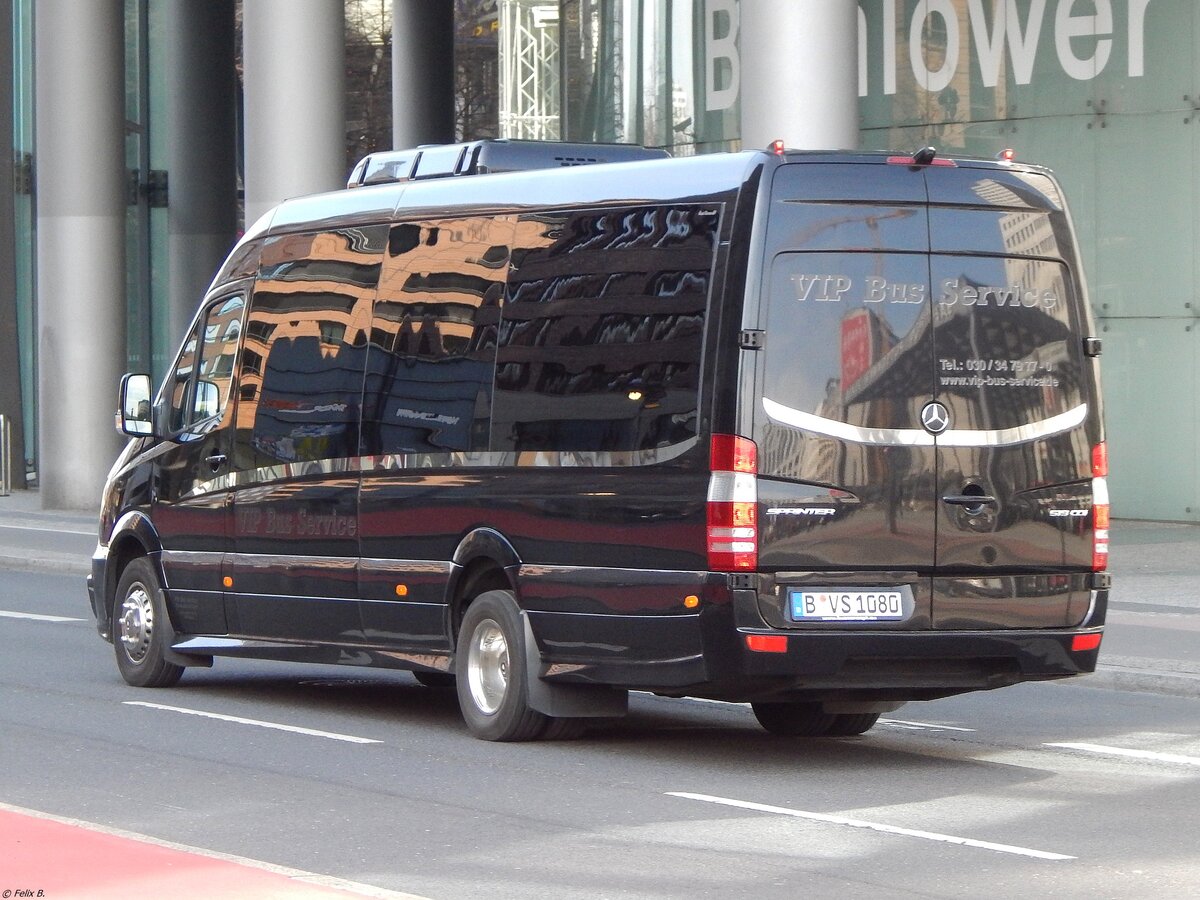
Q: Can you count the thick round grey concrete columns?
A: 5